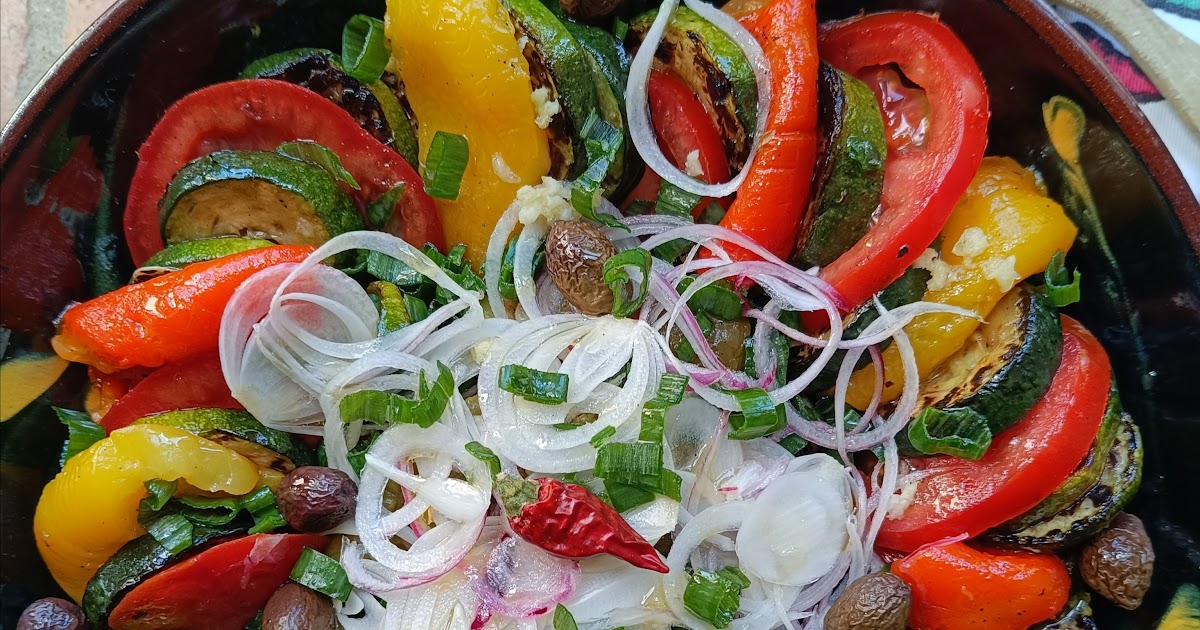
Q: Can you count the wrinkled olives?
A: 7